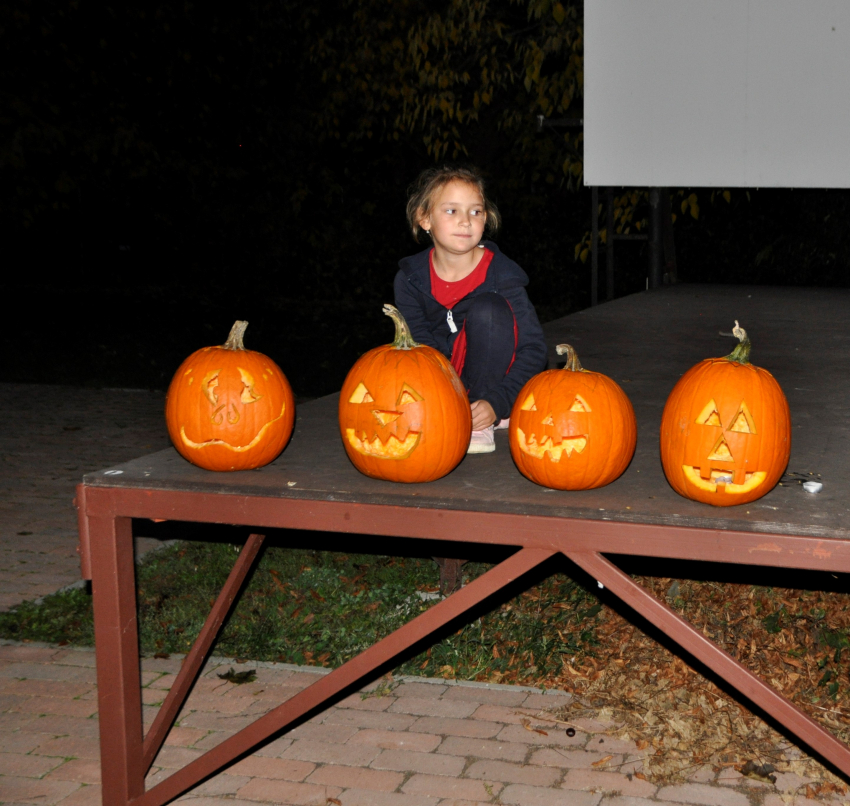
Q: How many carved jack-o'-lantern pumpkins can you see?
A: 4